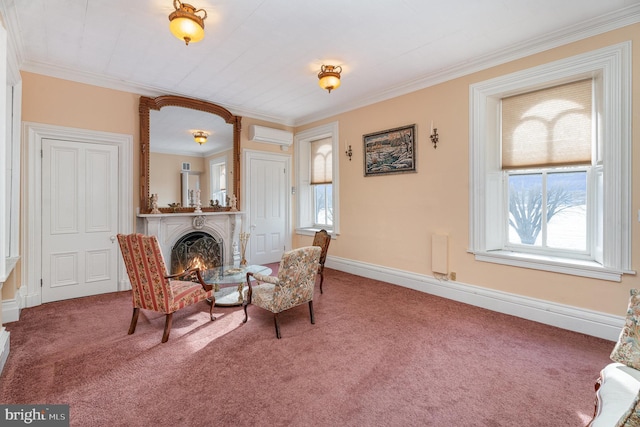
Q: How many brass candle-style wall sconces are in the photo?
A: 2